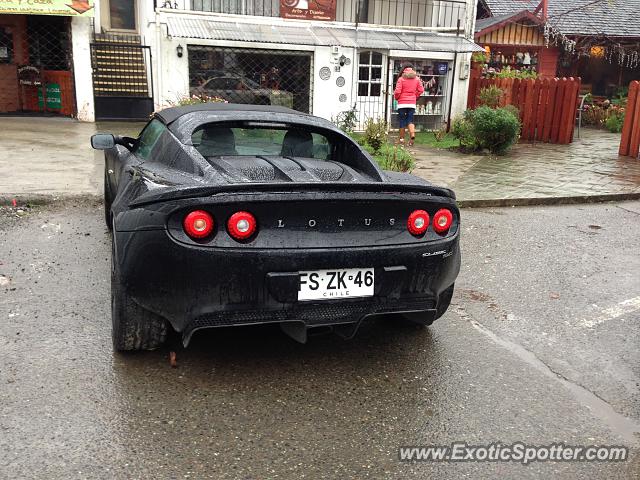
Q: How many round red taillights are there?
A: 4